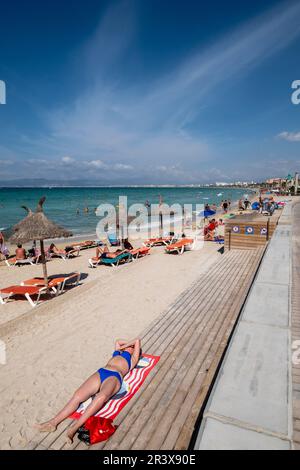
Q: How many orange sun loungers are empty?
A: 5